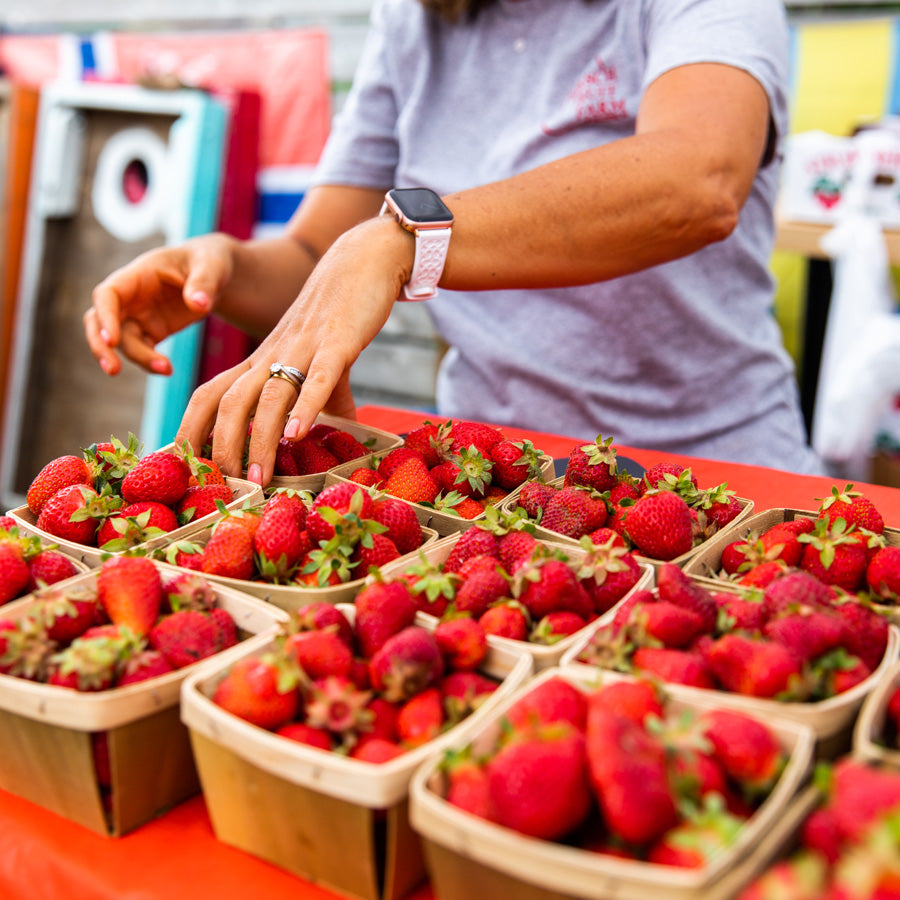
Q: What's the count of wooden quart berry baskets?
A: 14